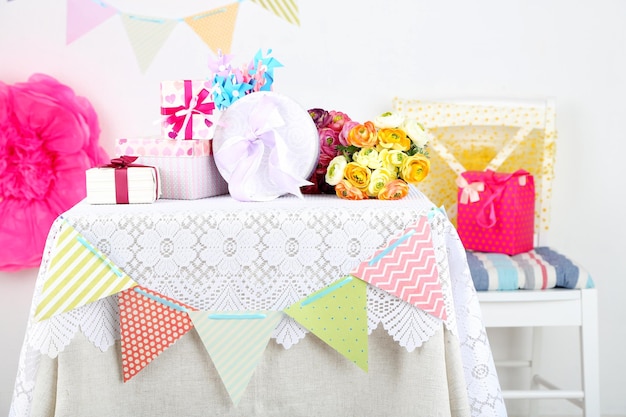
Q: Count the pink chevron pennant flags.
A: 1